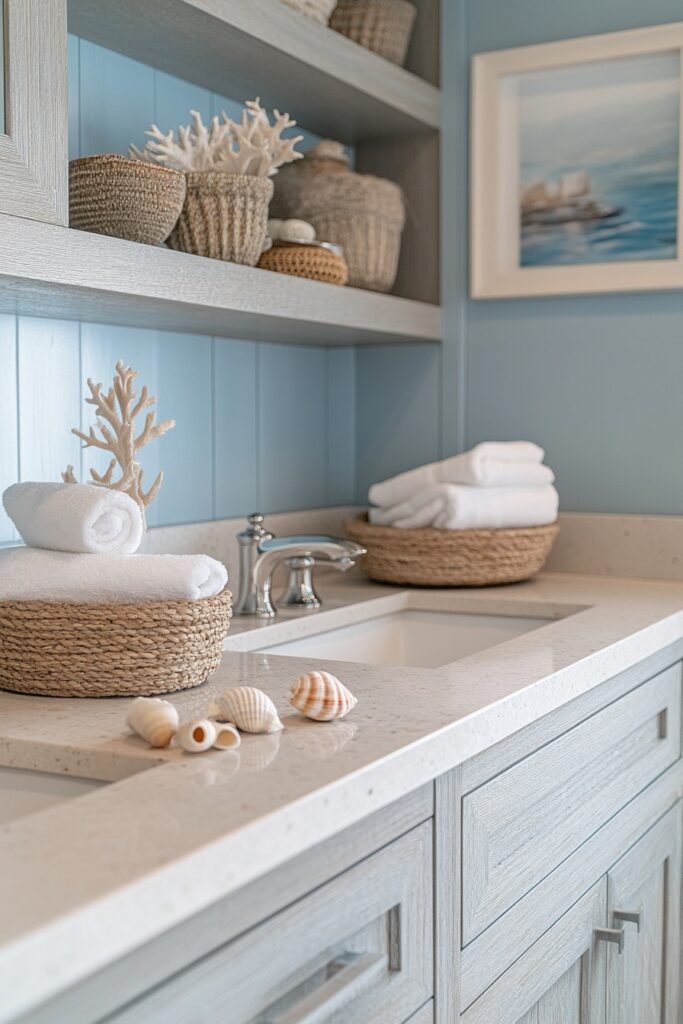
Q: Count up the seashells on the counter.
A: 5